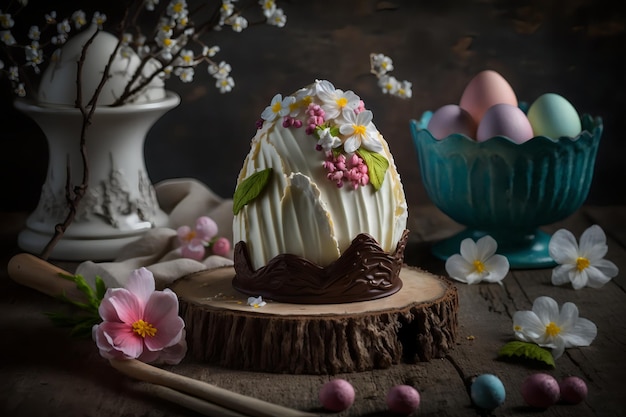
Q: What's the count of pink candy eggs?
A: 4